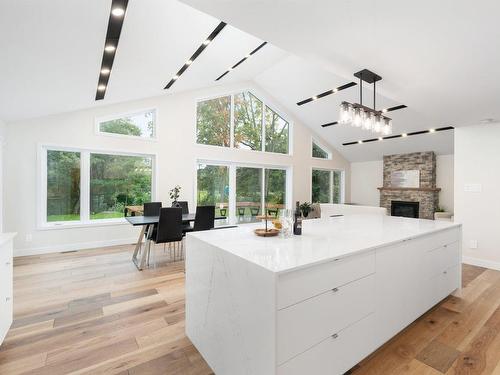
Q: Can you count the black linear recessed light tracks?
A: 6